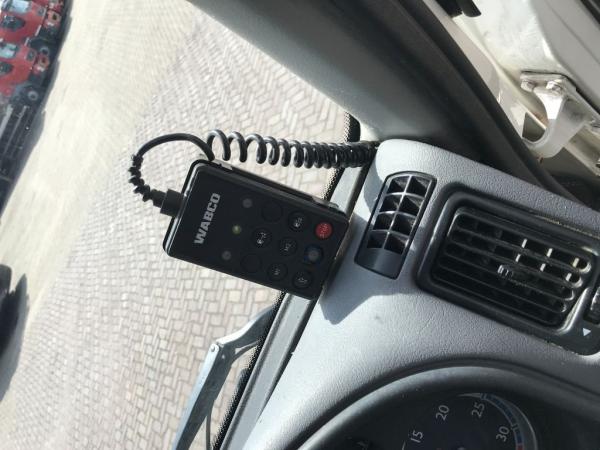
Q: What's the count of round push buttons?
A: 9